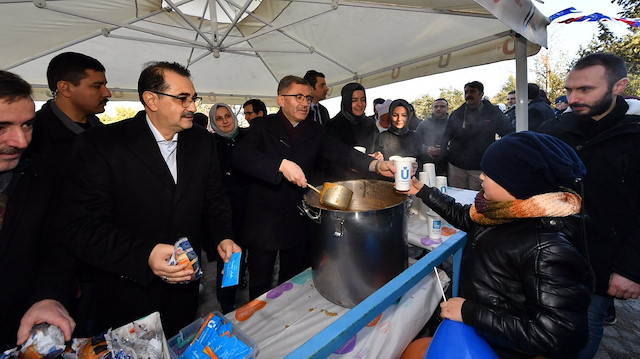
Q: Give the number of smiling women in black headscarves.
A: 2